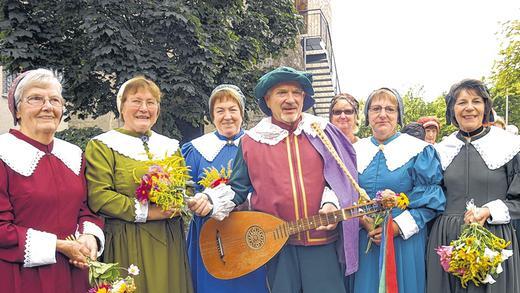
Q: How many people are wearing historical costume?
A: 6